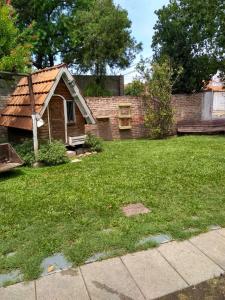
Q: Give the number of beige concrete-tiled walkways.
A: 1